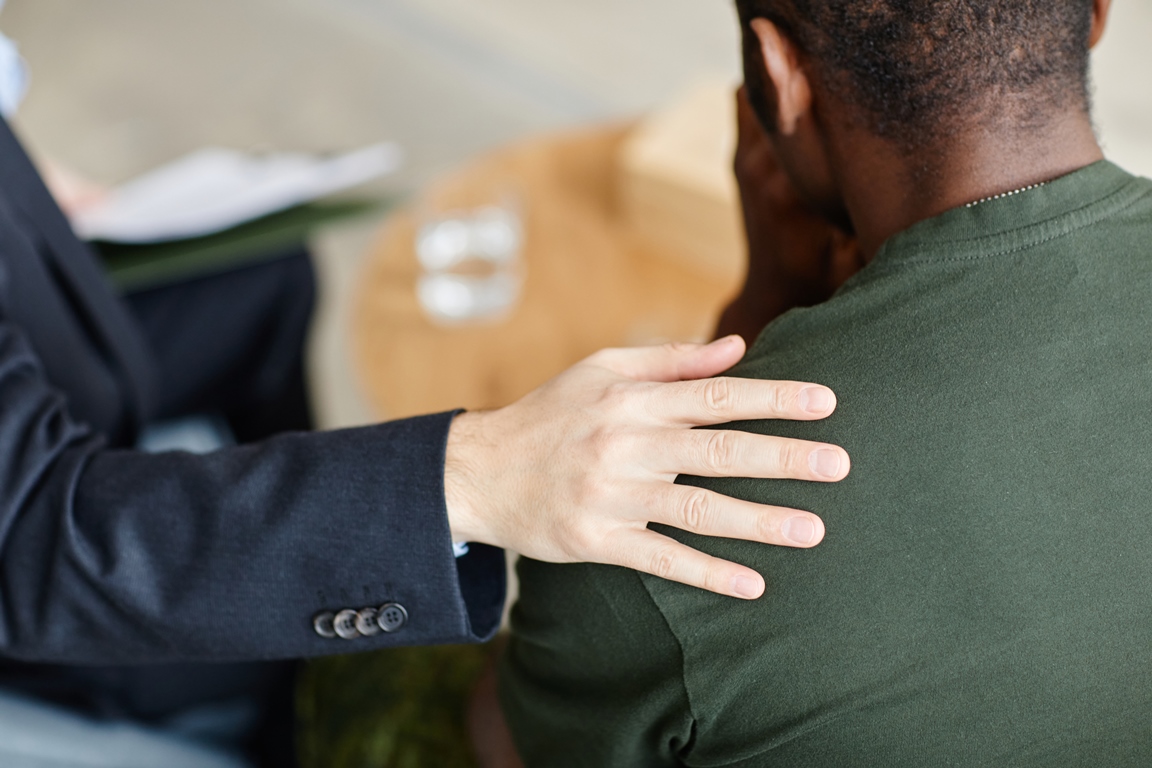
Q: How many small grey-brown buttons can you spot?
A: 4